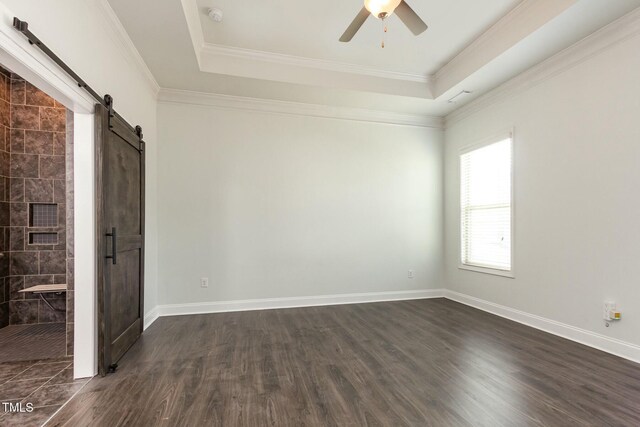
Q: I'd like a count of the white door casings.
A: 1